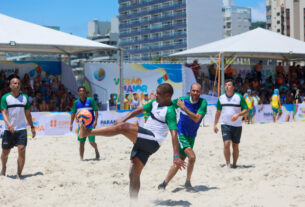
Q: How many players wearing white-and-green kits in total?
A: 3